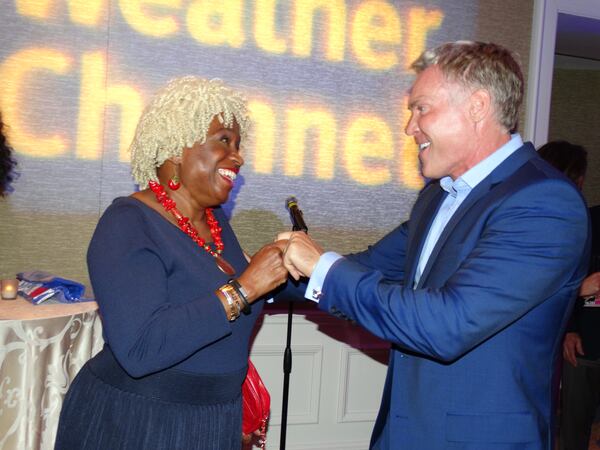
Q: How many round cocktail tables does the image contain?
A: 1